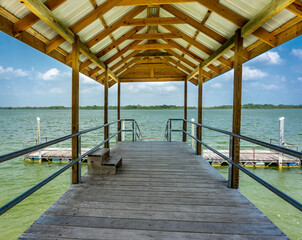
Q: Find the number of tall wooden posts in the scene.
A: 6